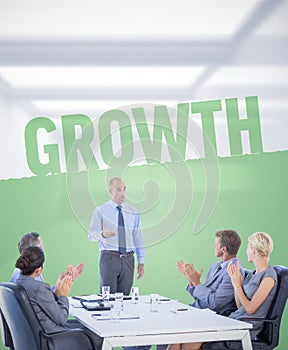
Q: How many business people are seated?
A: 4